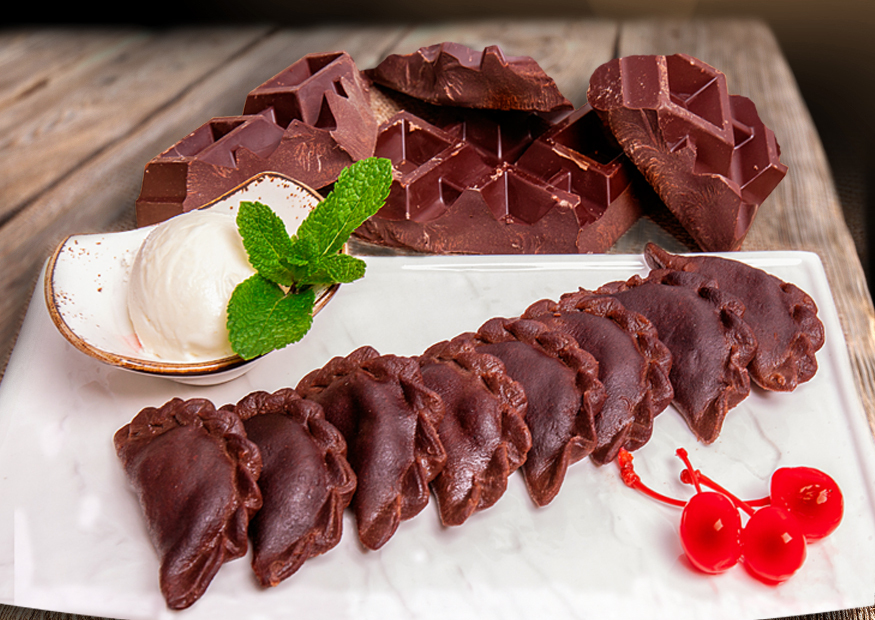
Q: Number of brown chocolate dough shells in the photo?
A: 8